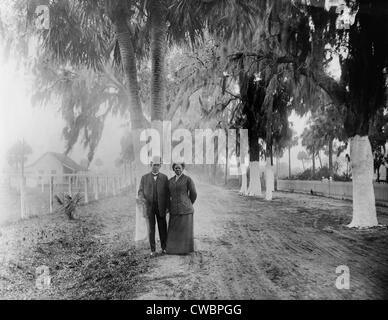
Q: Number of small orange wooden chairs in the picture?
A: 0